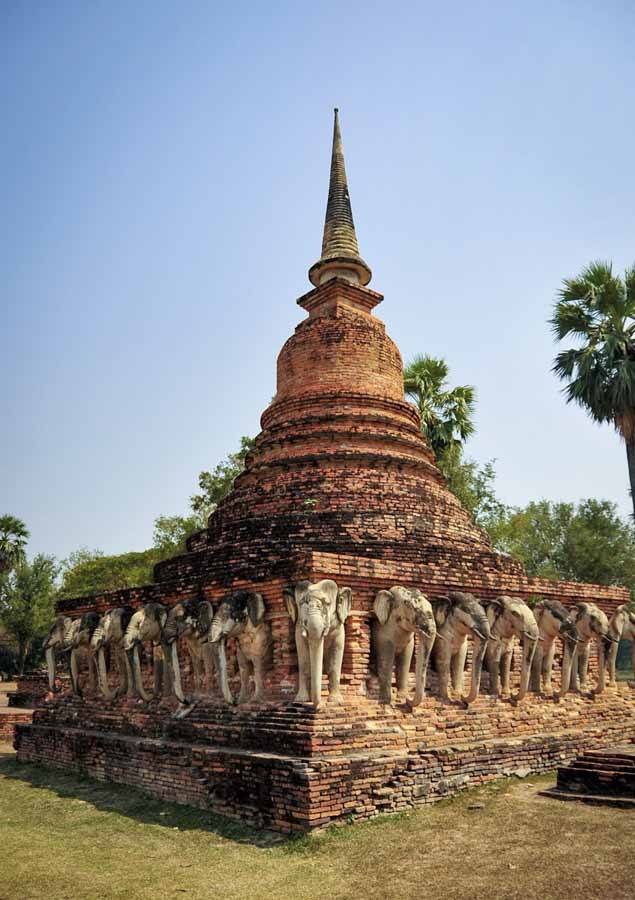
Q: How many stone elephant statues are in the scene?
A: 13